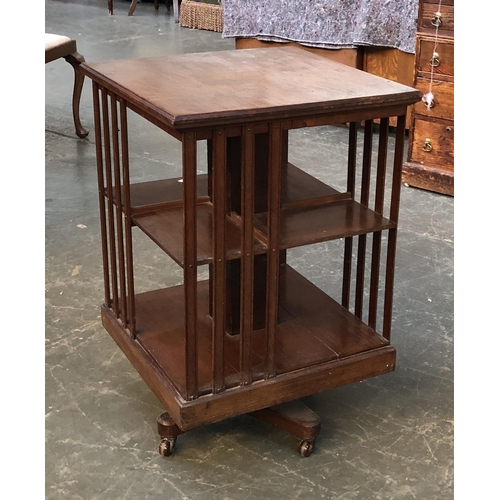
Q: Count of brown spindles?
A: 12